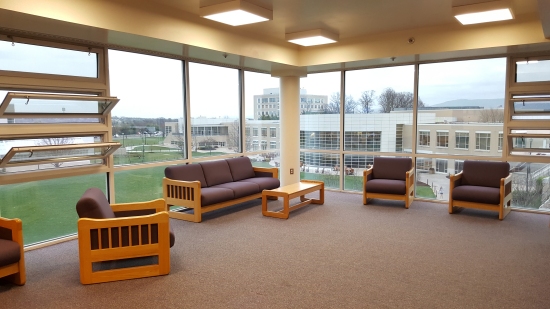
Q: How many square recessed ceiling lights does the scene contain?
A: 3